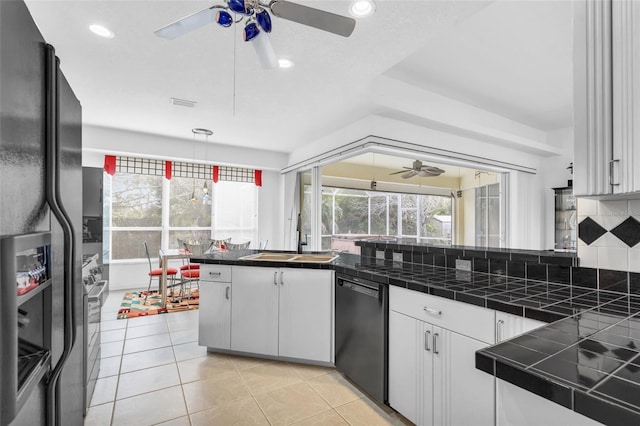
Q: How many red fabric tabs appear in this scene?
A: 4